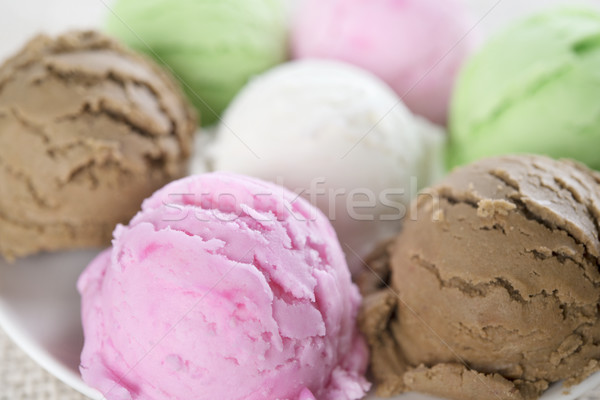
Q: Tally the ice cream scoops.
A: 7